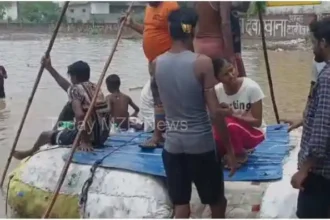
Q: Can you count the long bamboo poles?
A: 3